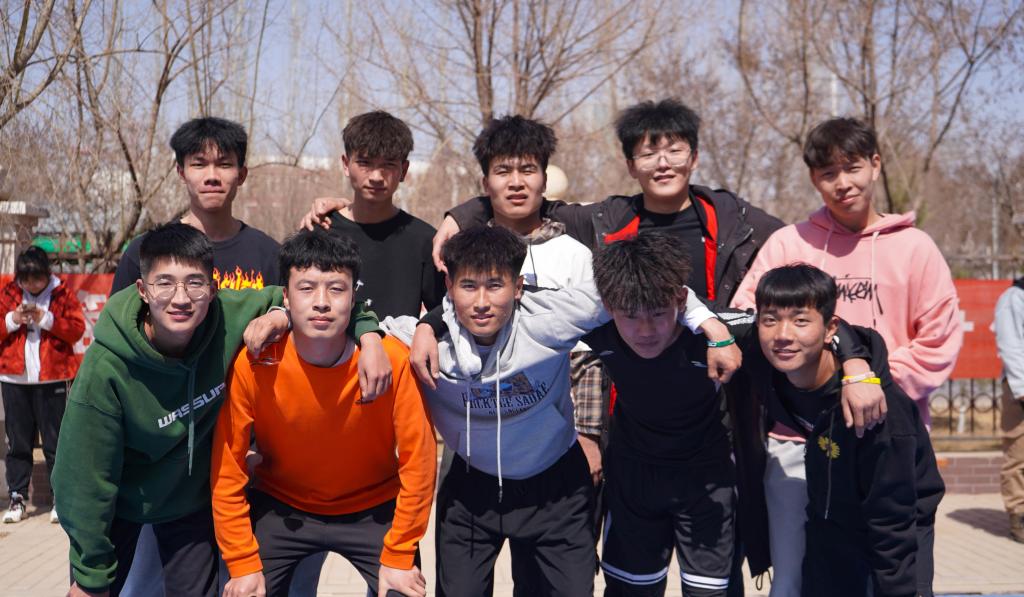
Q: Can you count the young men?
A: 10